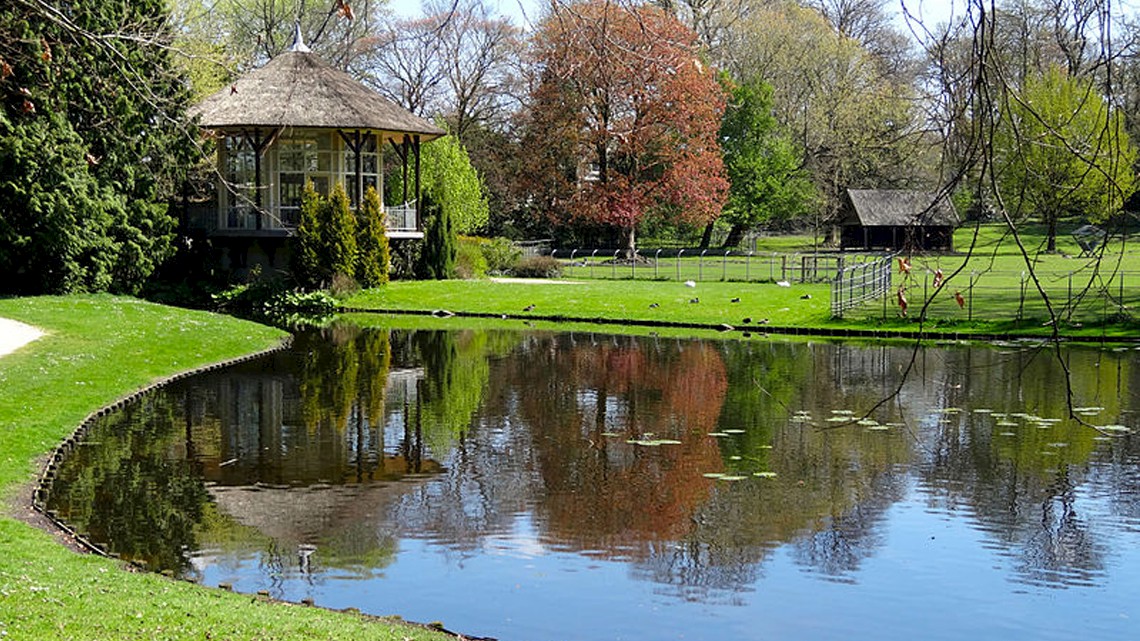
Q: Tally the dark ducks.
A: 7